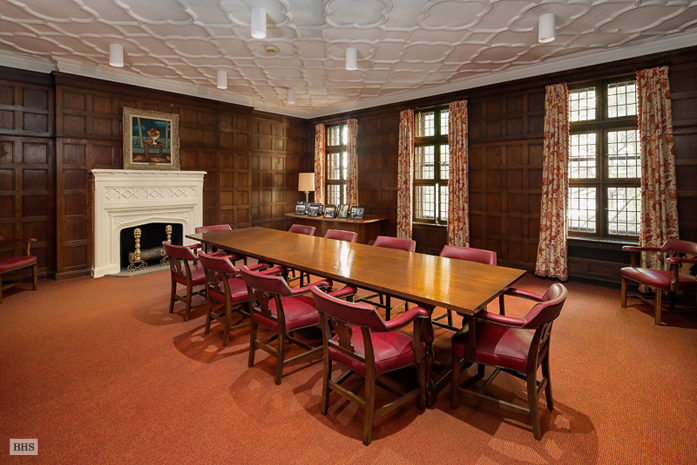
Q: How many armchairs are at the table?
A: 10